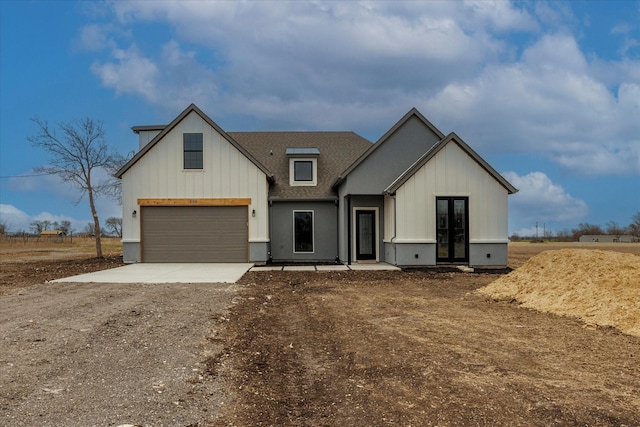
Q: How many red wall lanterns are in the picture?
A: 0